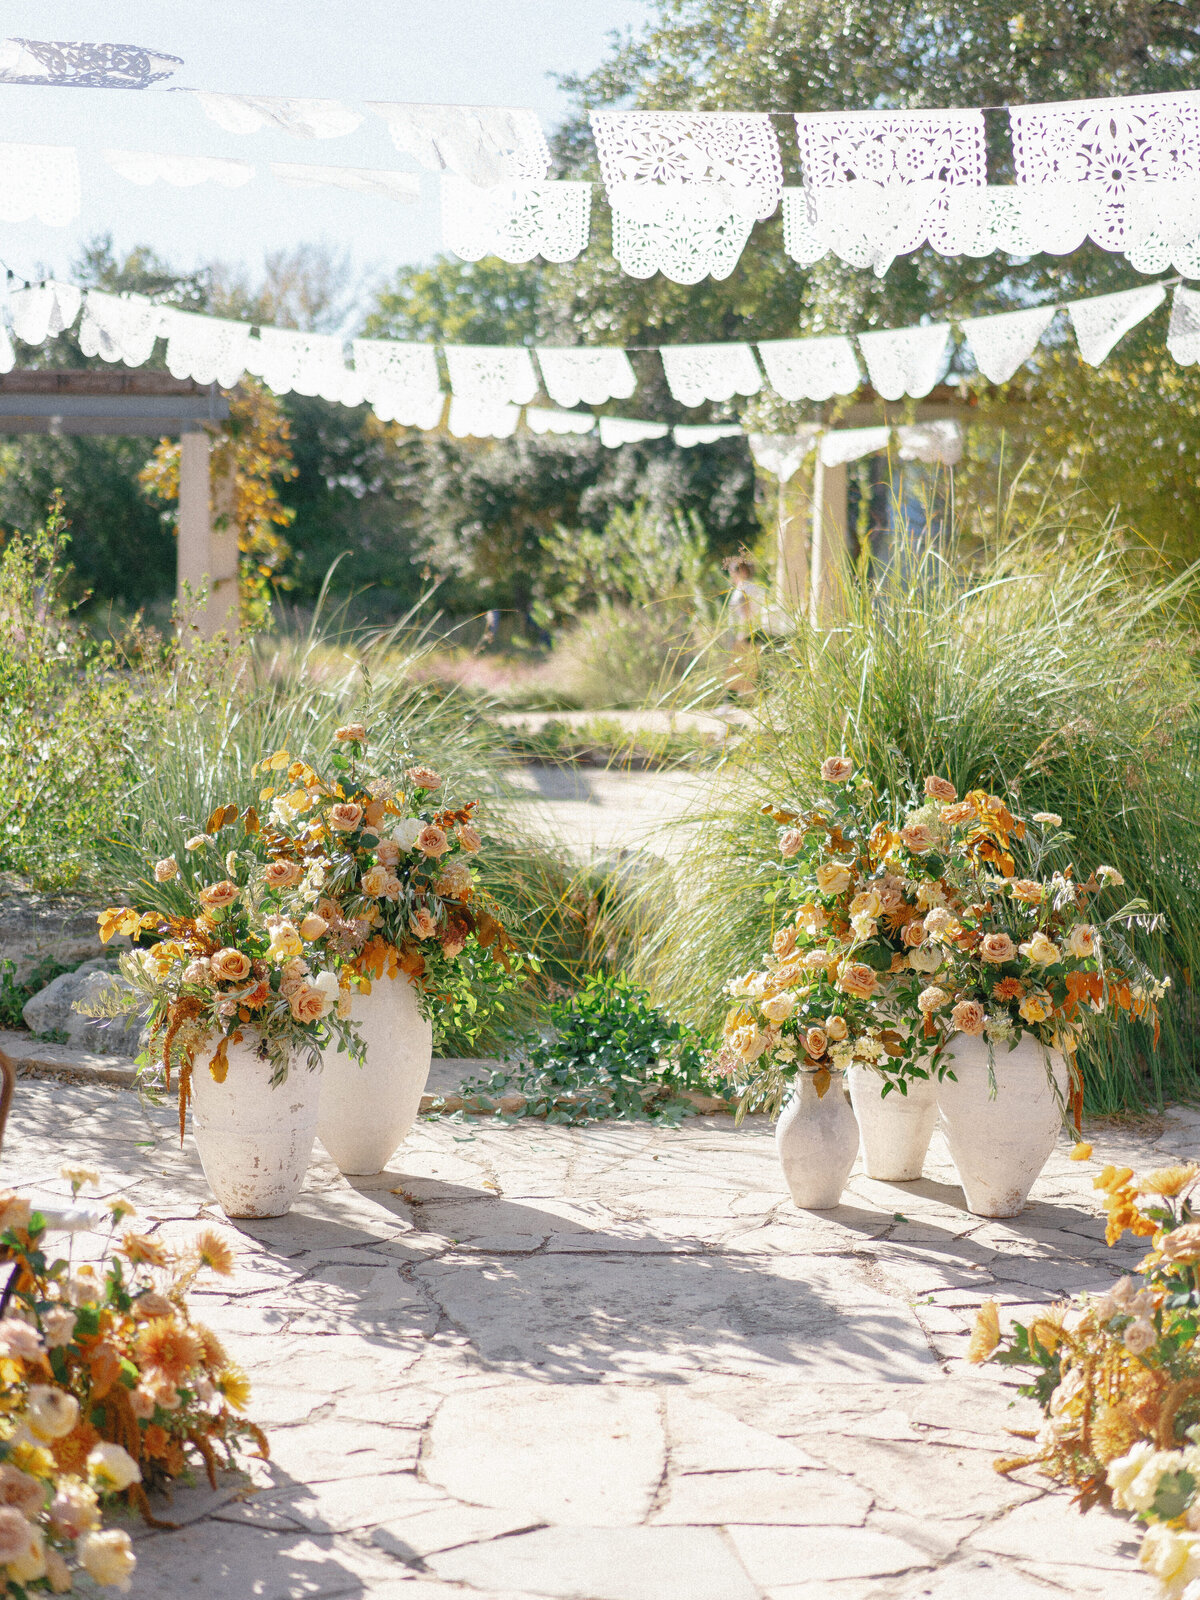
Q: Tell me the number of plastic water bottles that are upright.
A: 0